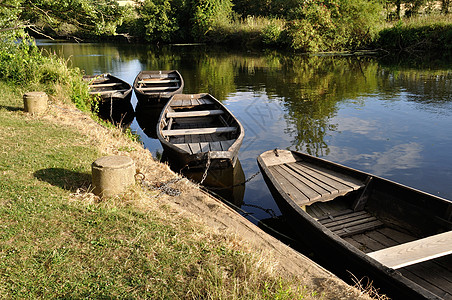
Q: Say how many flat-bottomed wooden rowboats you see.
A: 4